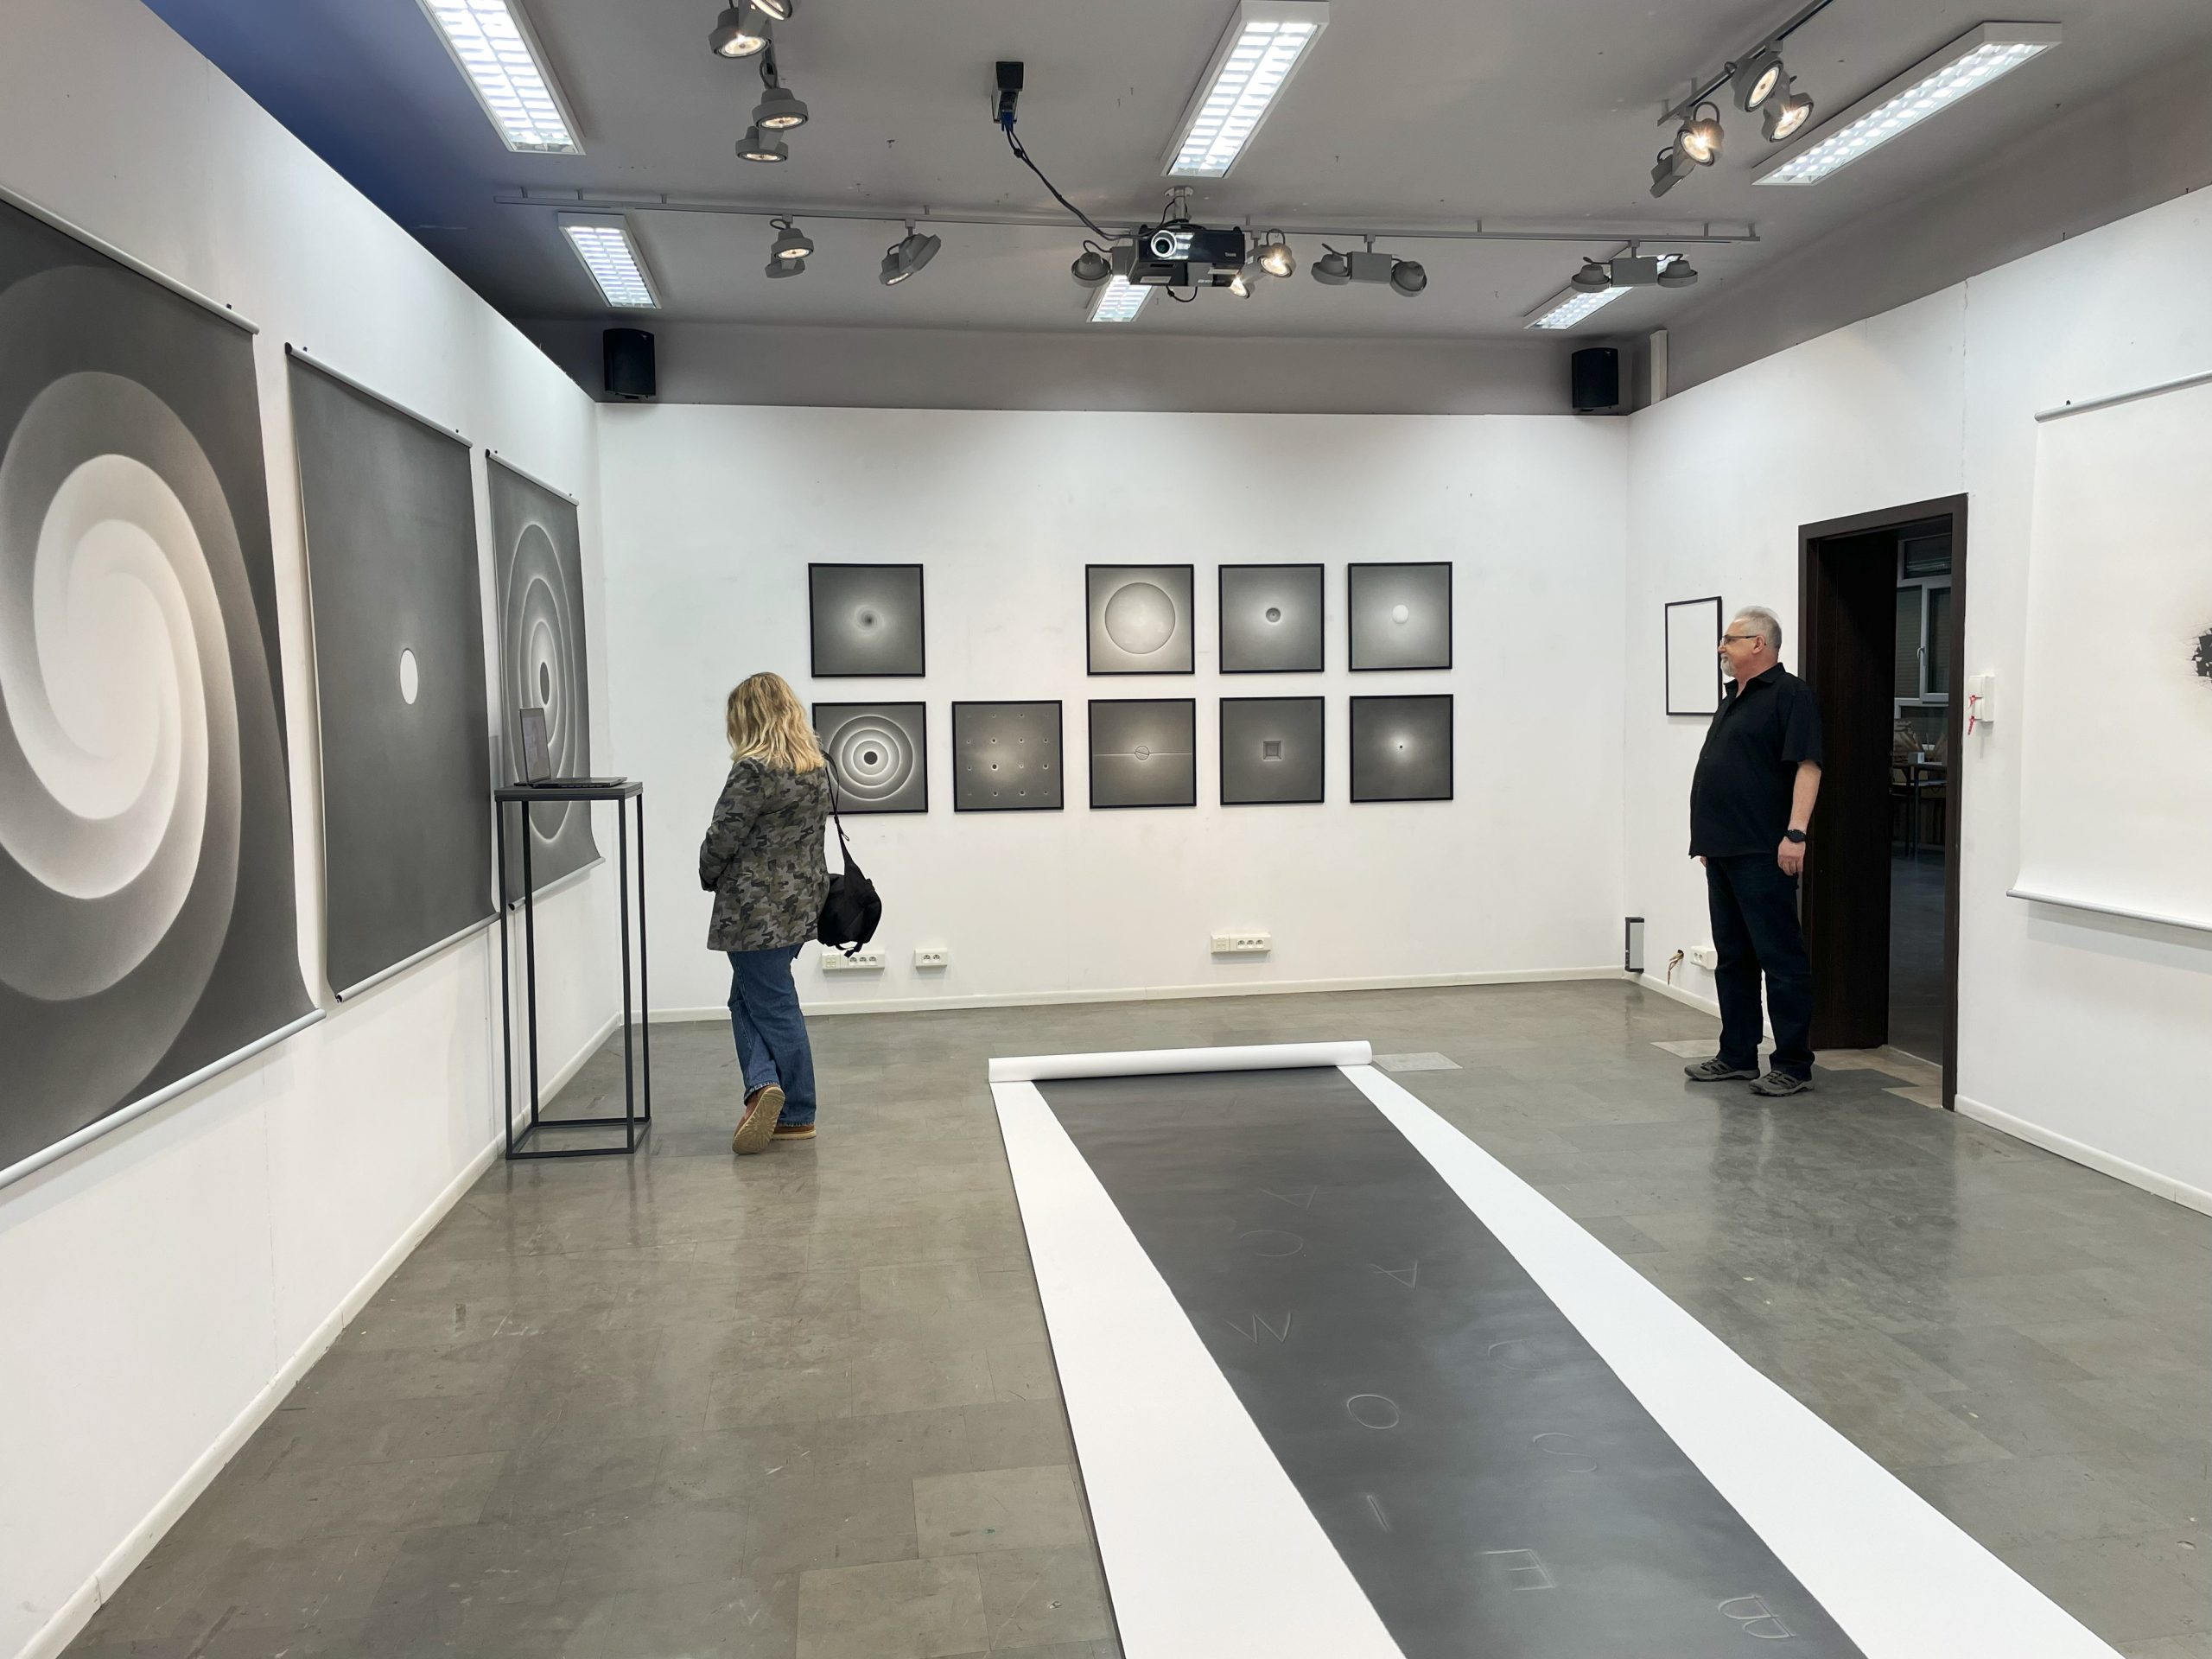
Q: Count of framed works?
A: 10